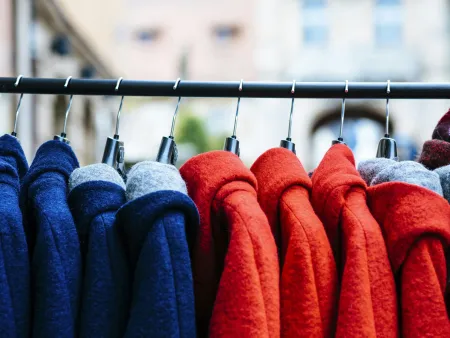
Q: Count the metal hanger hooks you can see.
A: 8